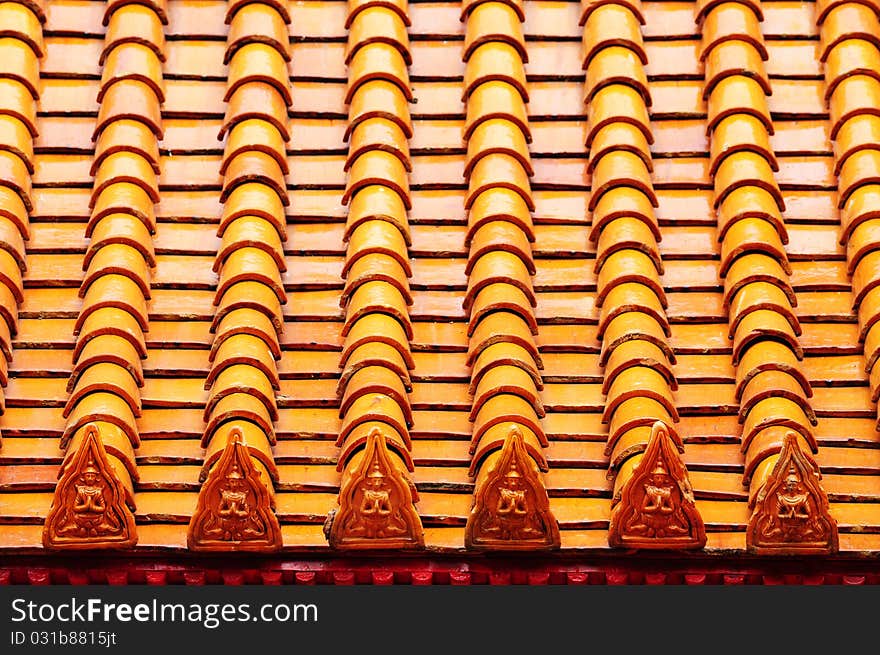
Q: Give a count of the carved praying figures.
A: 6